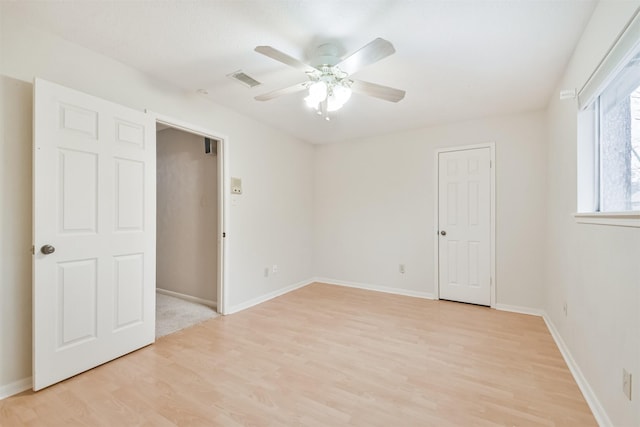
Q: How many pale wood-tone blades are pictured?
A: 4